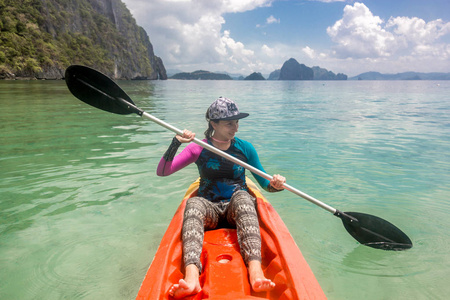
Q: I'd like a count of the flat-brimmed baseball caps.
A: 1